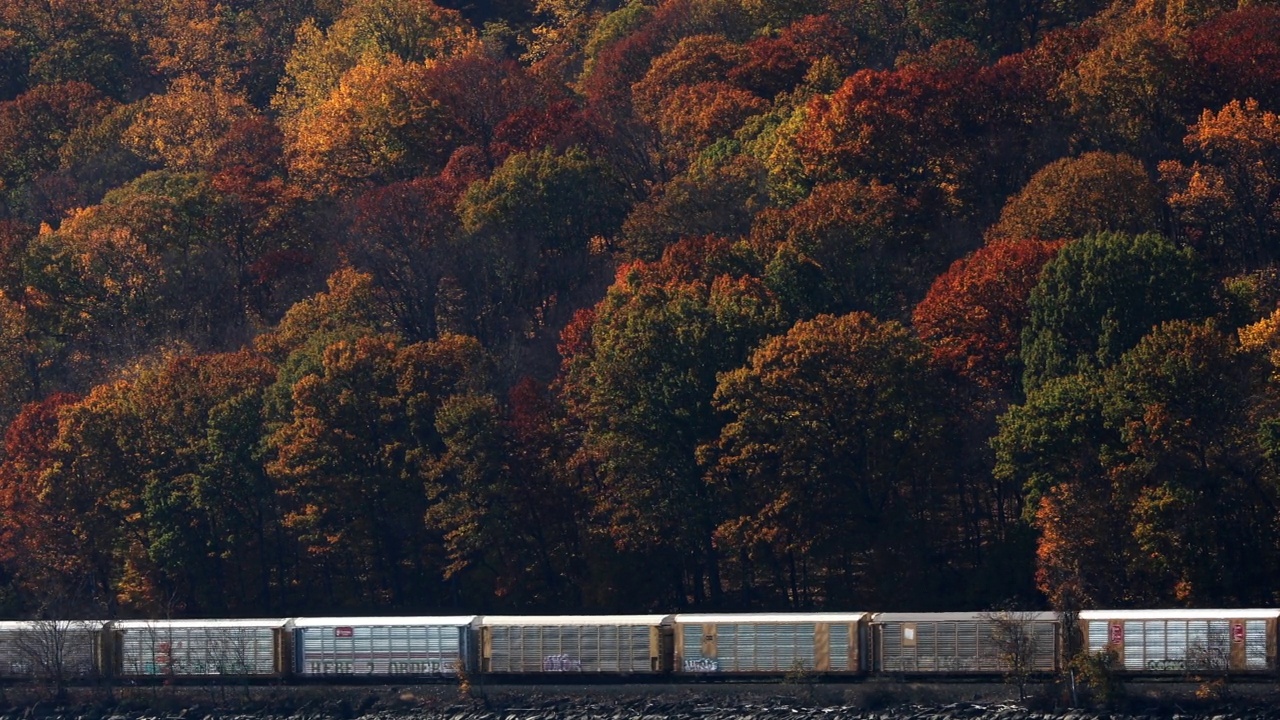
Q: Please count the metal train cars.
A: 7